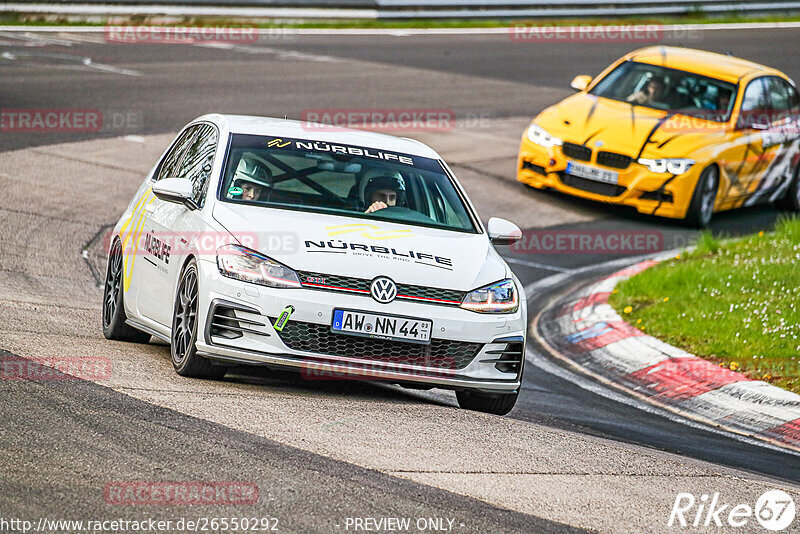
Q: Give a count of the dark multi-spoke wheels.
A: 2